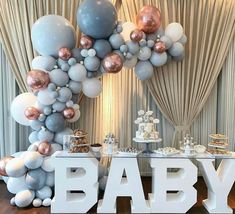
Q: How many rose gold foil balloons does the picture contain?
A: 11